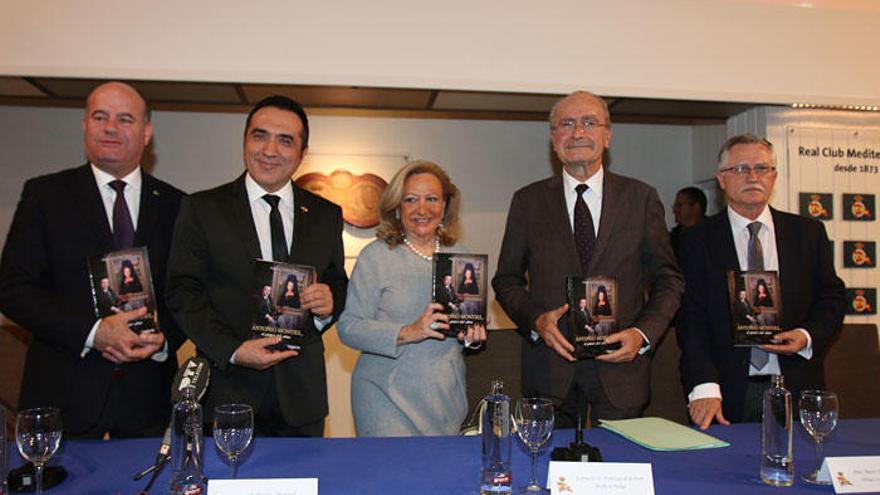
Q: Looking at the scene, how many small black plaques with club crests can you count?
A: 4